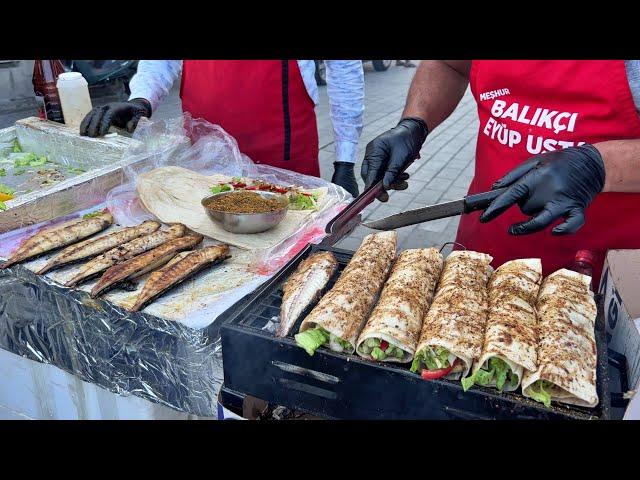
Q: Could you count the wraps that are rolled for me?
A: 5